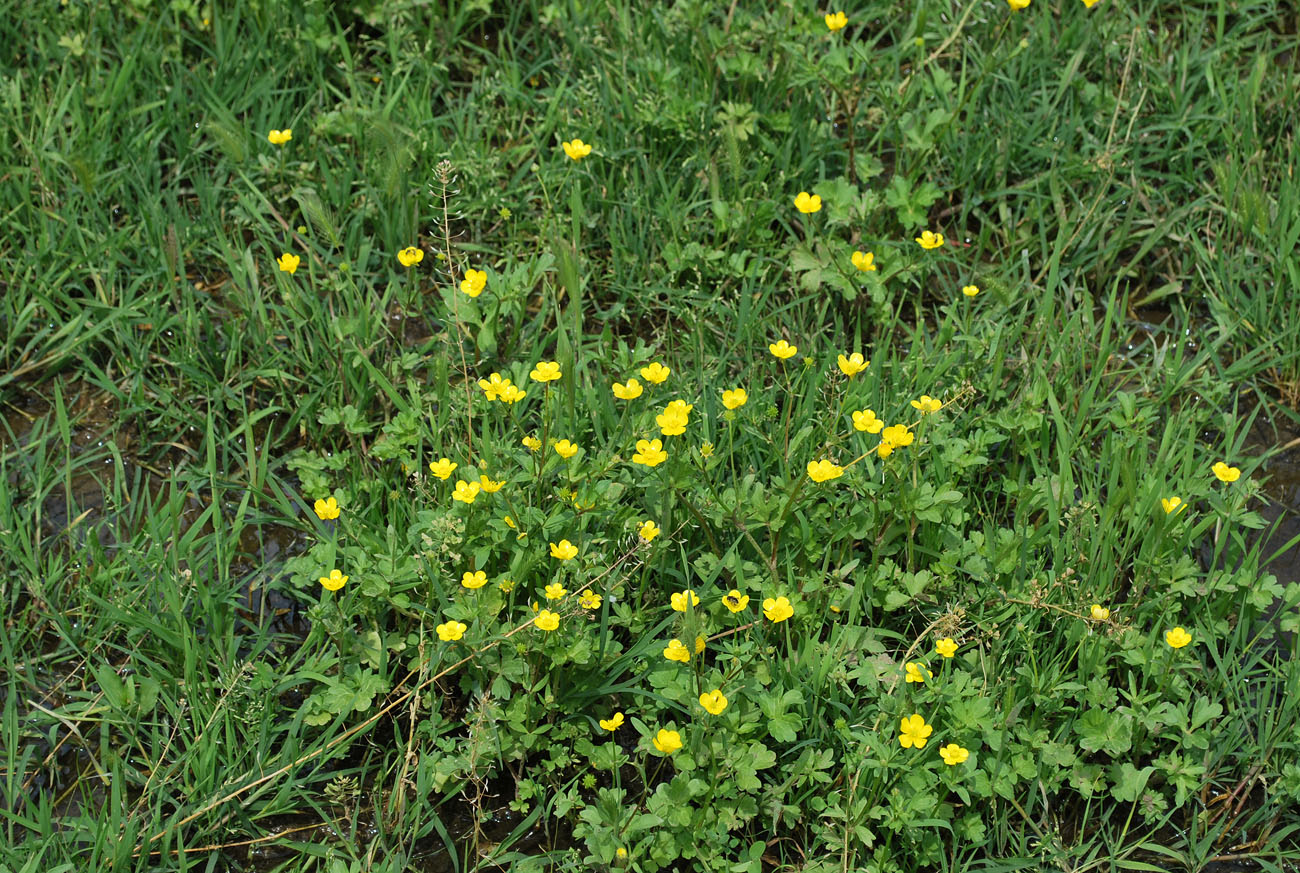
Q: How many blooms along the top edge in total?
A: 3